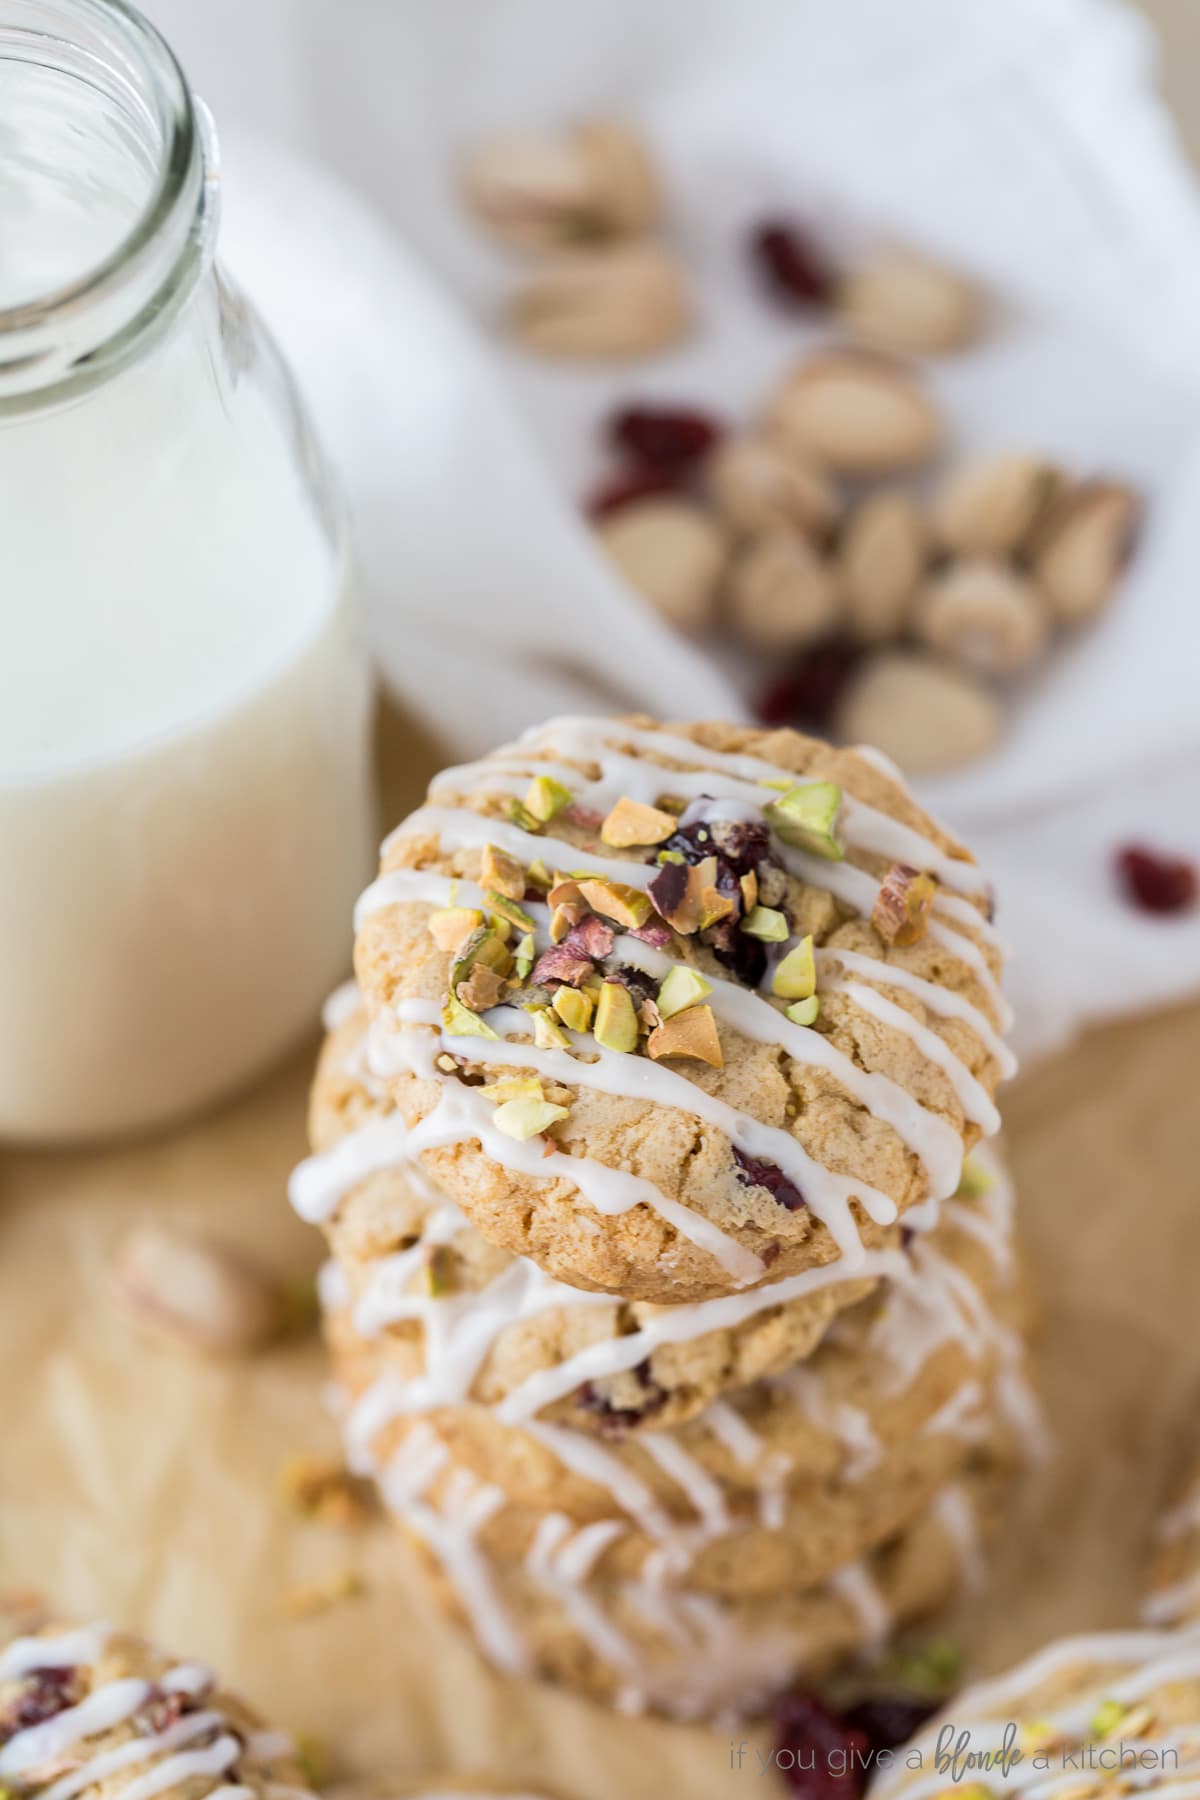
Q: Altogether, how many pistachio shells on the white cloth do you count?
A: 13